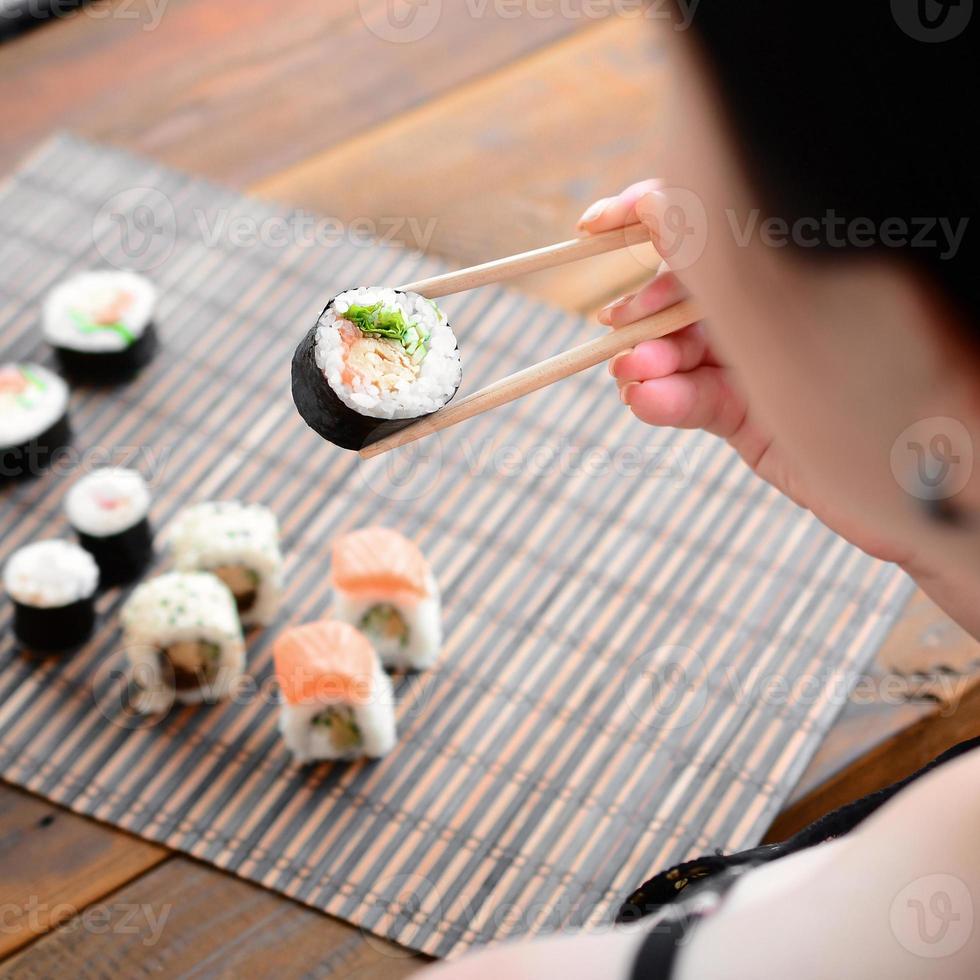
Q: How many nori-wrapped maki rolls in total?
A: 5